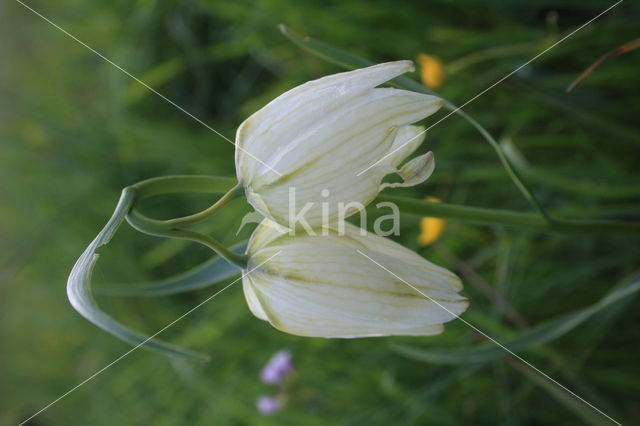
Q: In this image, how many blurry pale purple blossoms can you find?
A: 2